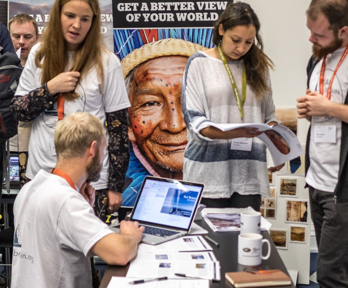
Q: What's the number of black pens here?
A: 2